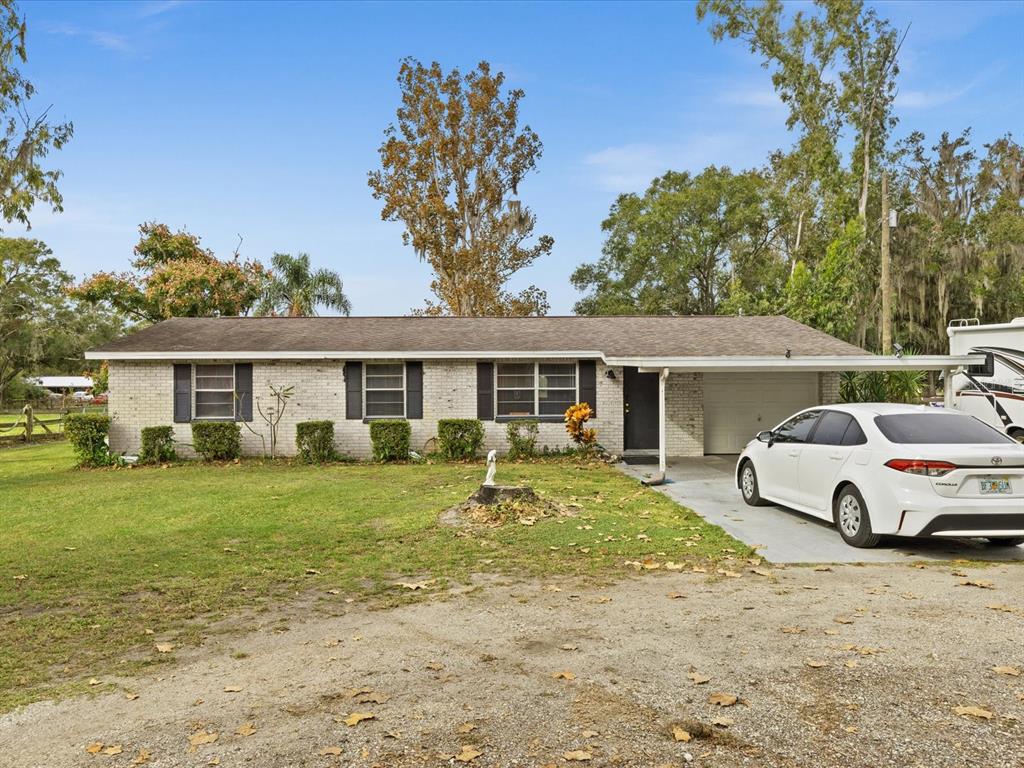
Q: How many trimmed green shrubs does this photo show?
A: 7